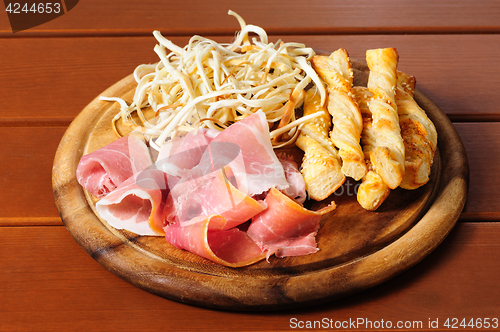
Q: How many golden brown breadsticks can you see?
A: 5